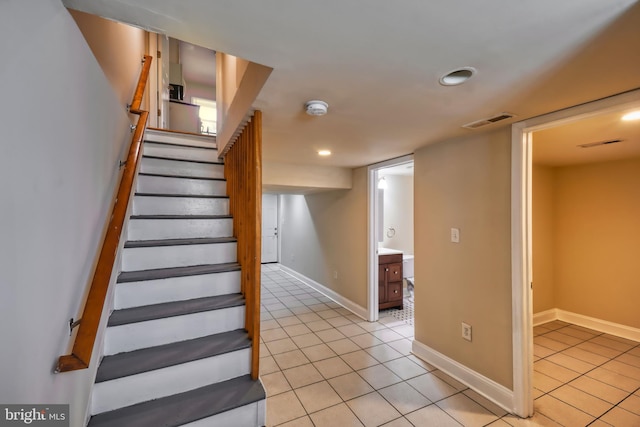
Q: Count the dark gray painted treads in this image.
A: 10